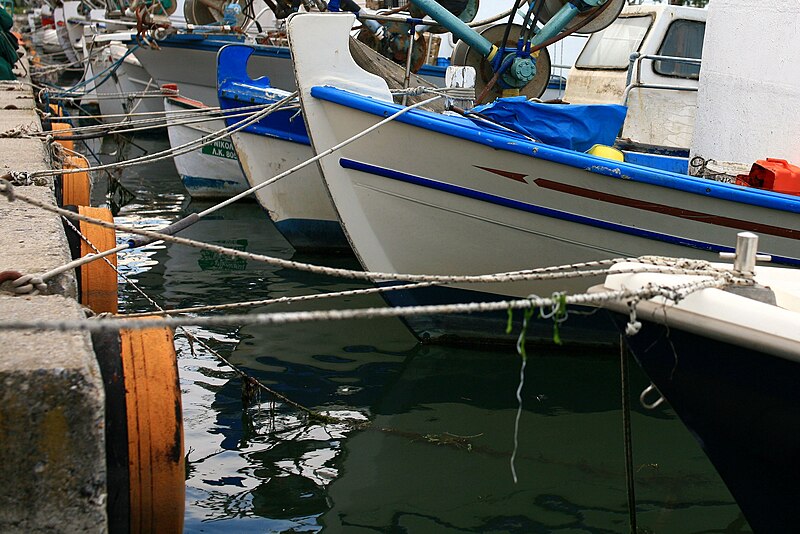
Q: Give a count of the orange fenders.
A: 5